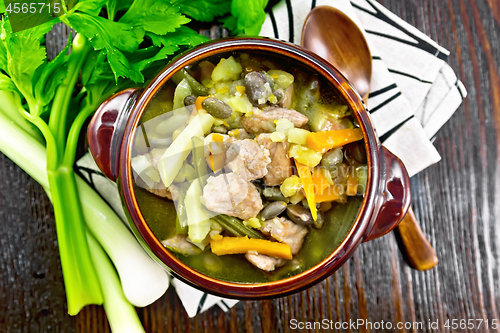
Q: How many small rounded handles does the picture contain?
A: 2